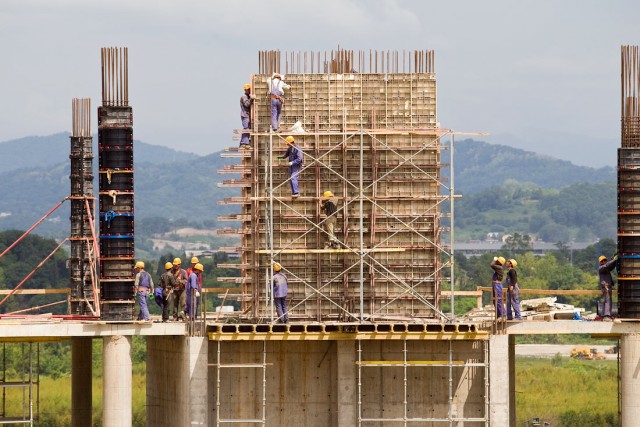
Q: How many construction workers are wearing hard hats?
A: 13